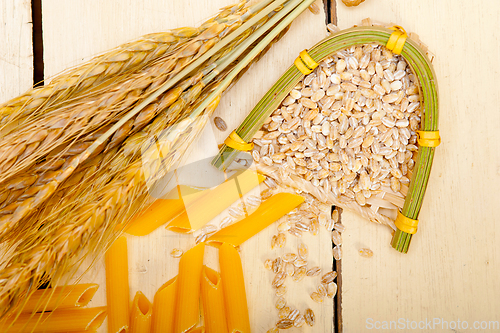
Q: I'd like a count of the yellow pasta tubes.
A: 11